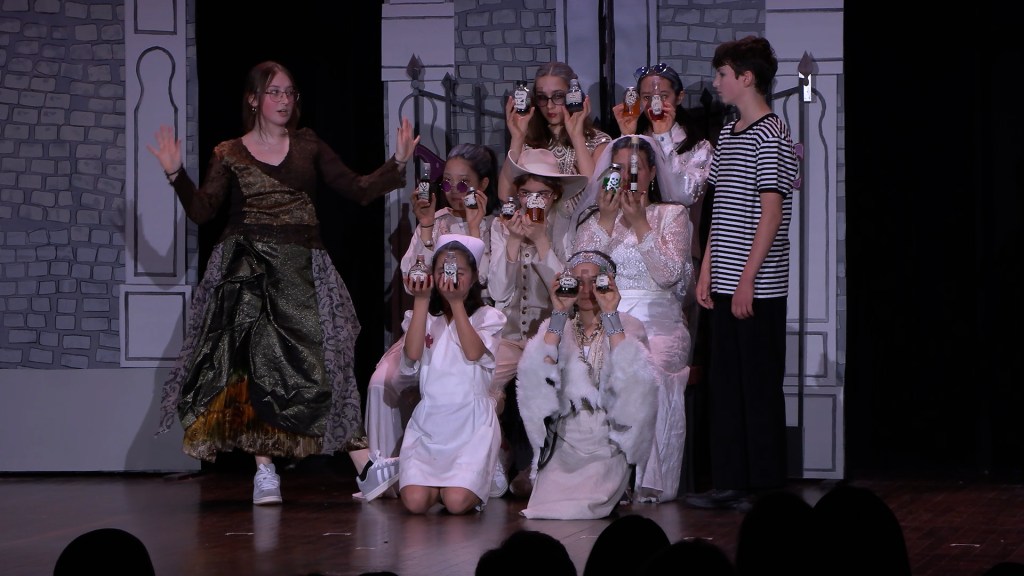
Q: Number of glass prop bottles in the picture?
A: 14